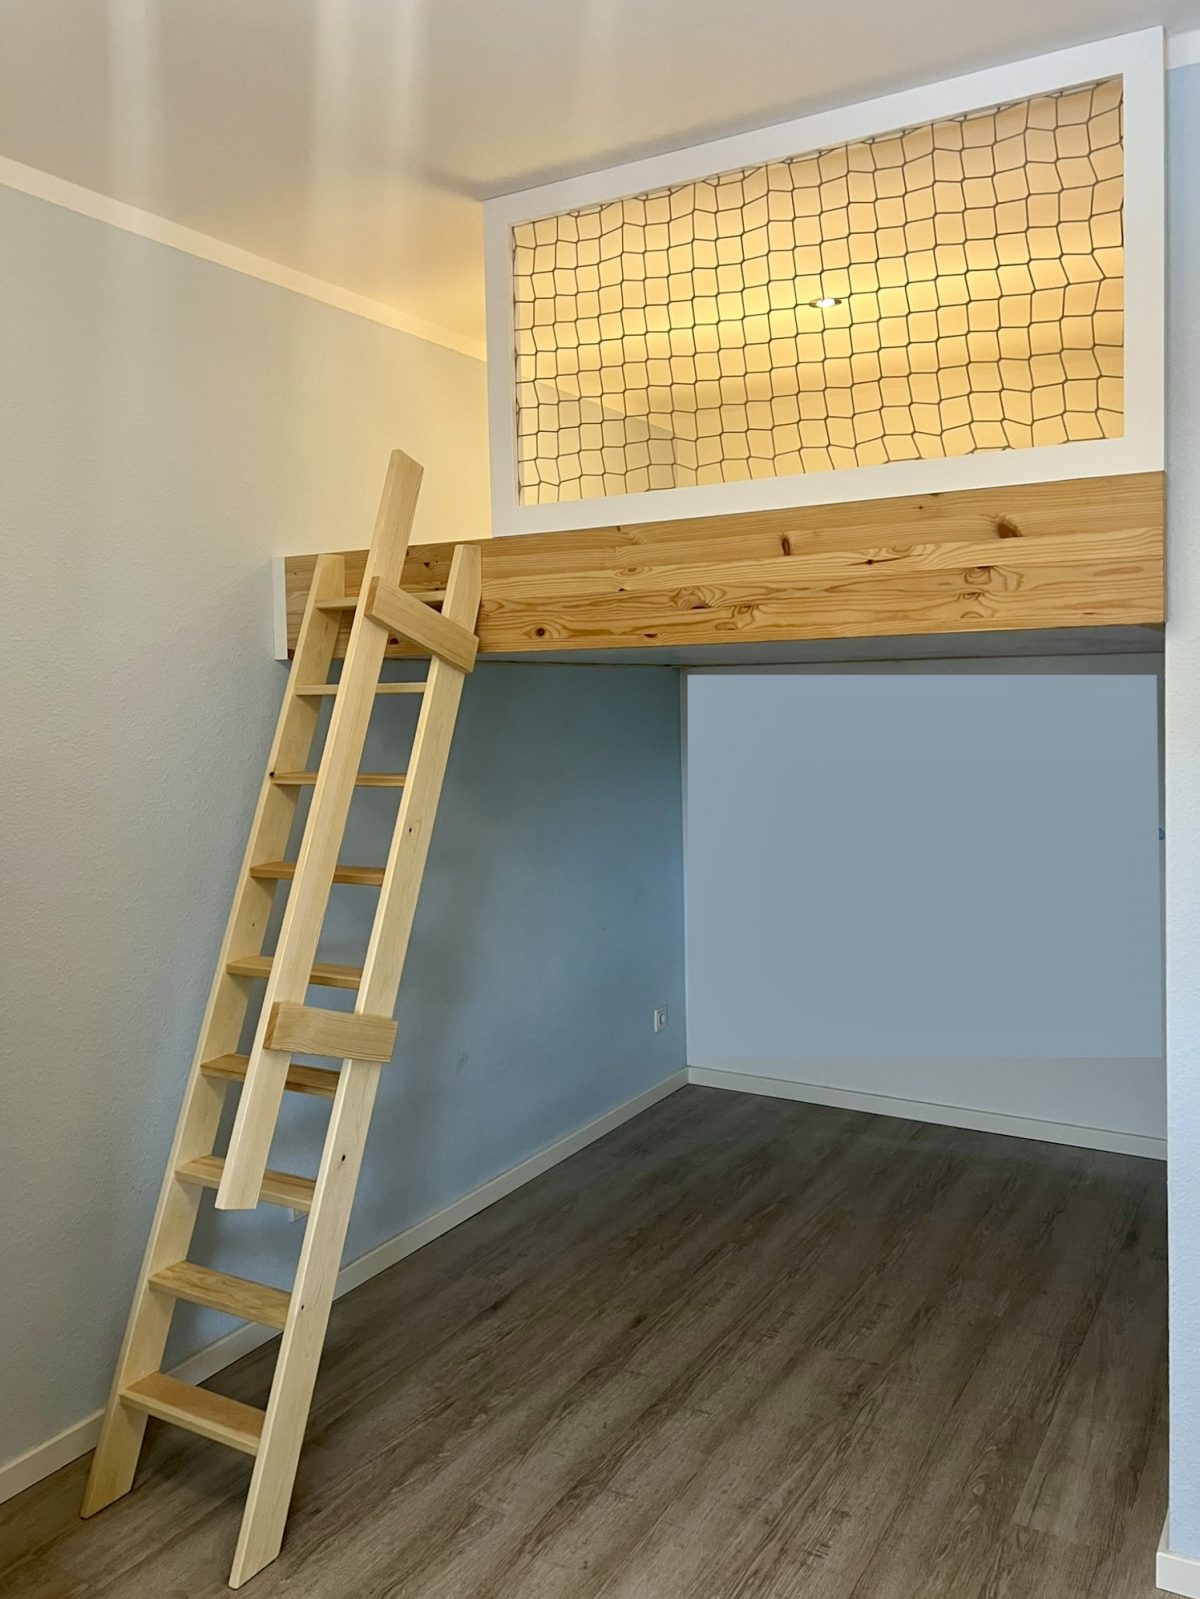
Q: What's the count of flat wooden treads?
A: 9